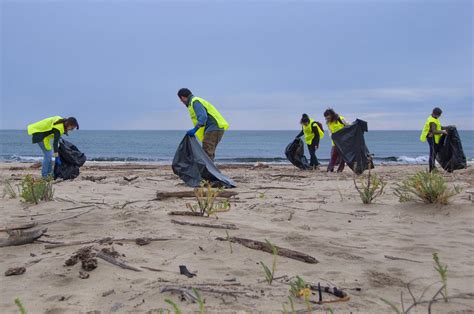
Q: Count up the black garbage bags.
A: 5